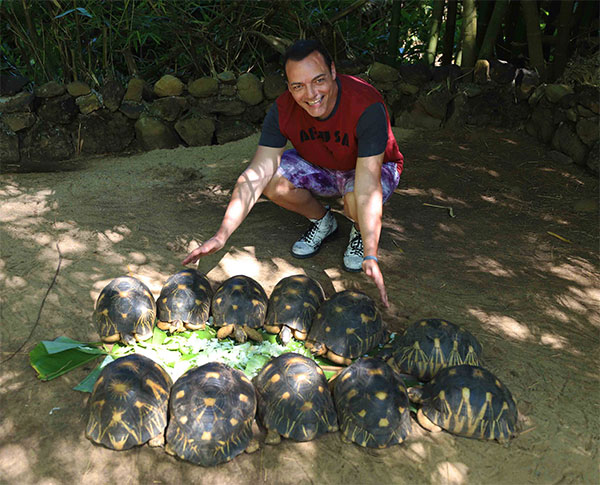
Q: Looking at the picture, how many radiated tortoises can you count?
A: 11